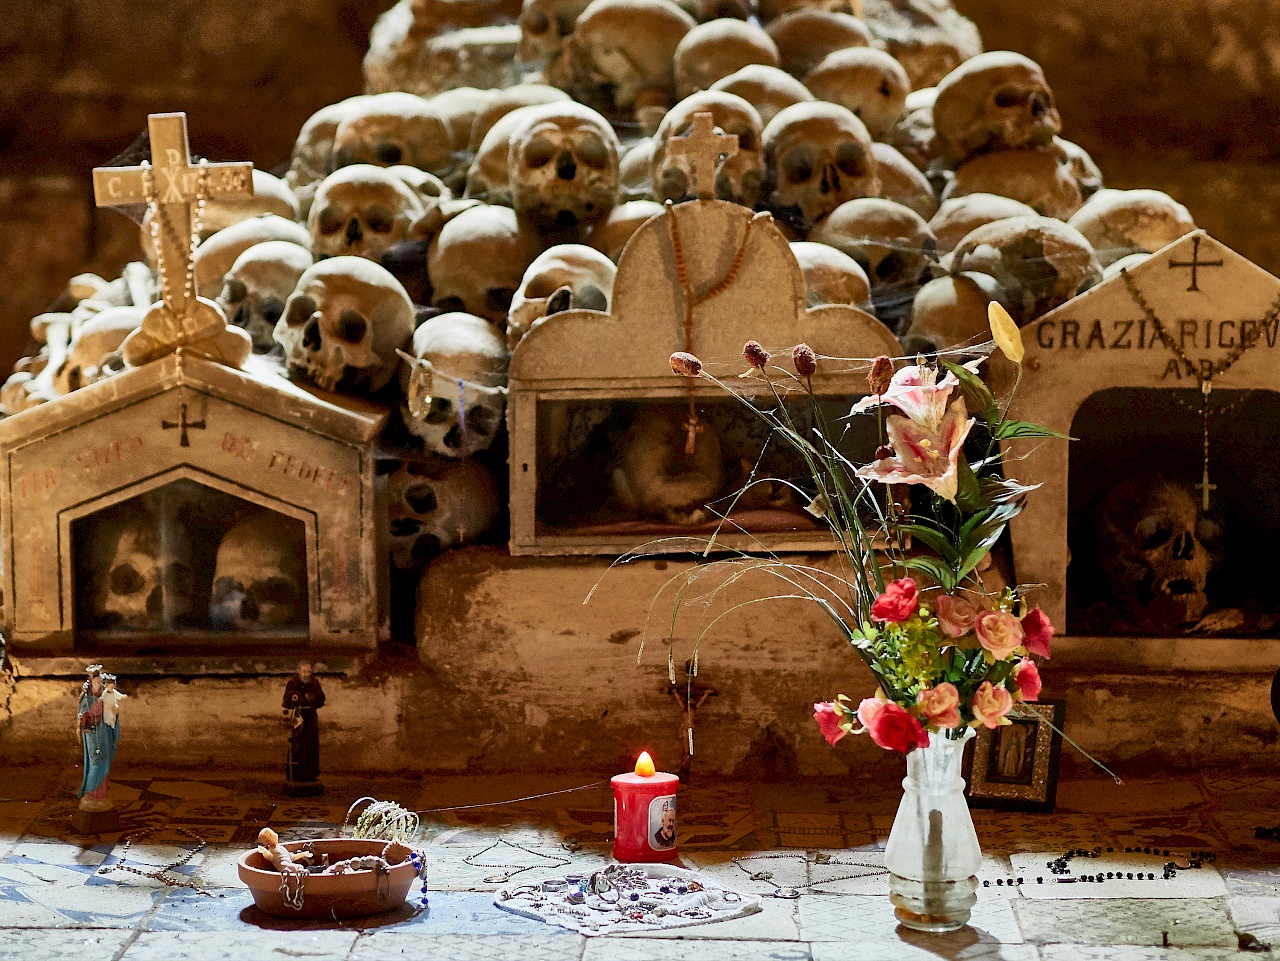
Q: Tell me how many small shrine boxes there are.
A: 3